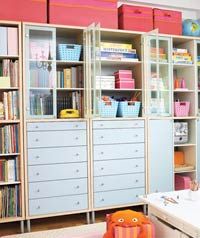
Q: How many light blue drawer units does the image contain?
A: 2